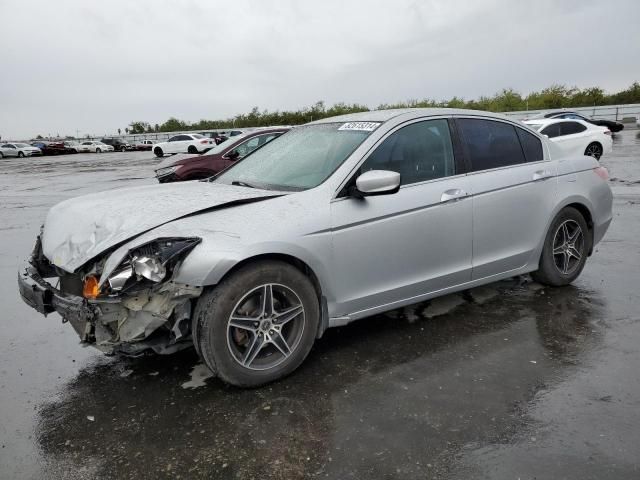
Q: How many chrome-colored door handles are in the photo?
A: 2